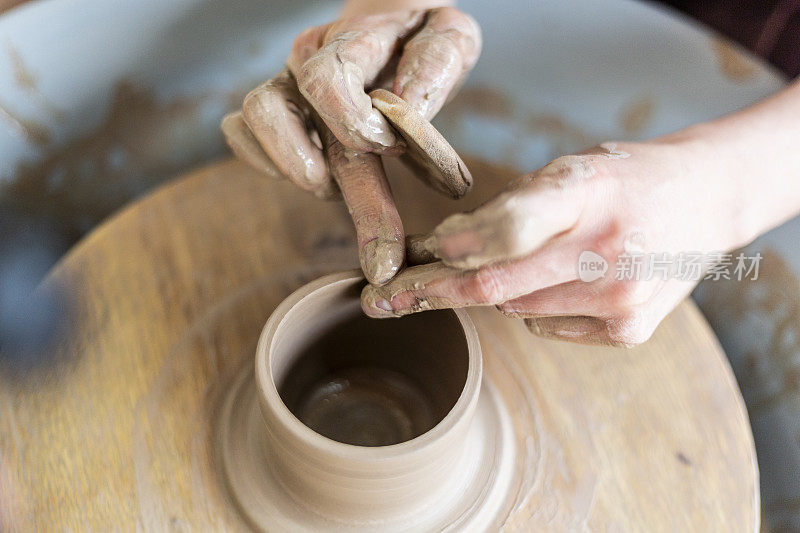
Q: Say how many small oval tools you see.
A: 1